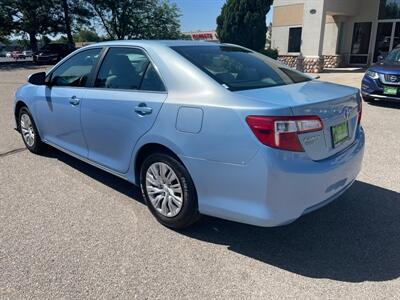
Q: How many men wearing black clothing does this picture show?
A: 0